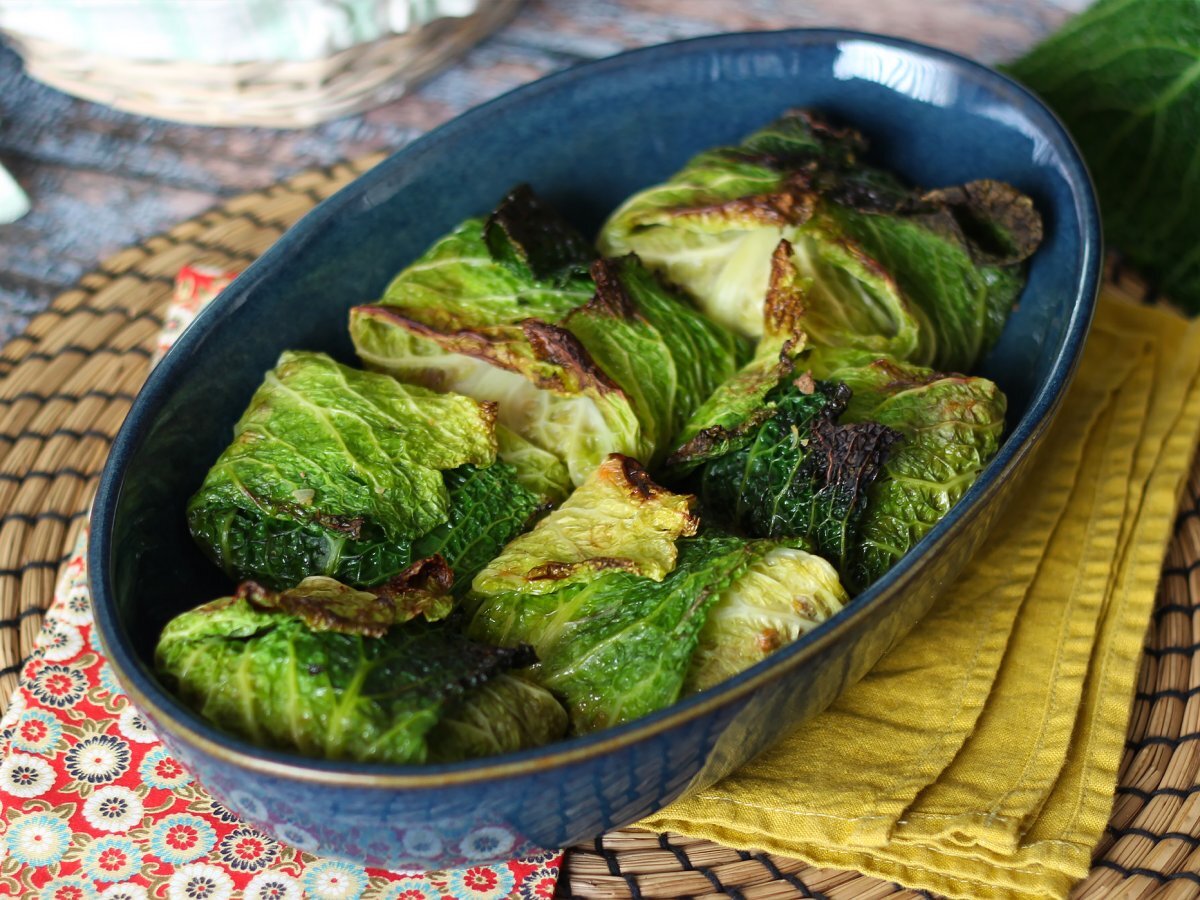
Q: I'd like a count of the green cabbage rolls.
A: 6